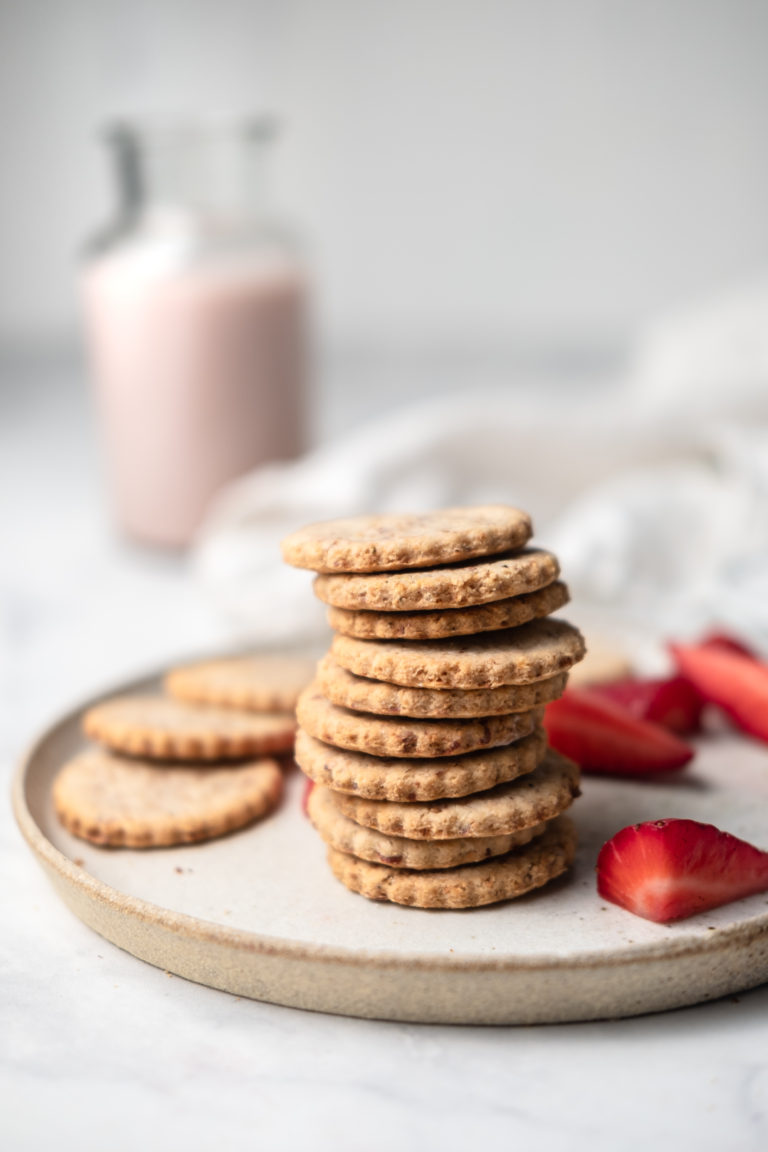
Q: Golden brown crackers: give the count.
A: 13